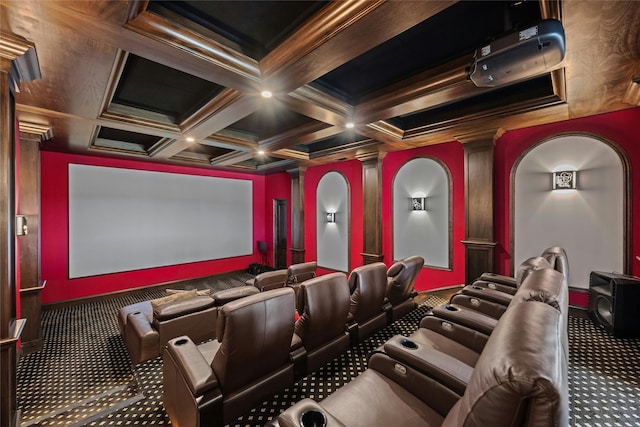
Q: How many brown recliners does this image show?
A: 12